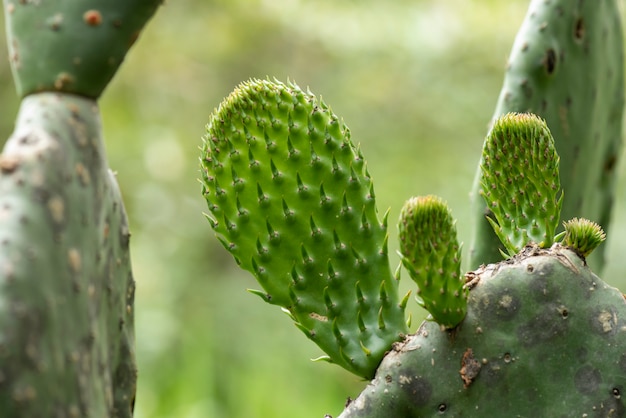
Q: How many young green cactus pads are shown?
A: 4